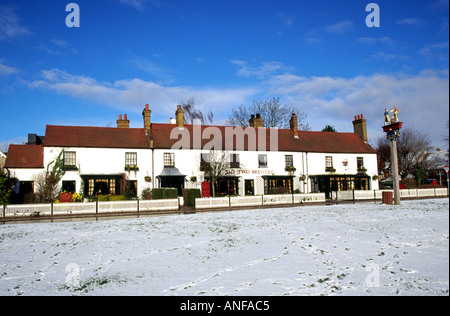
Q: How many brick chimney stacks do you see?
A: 6